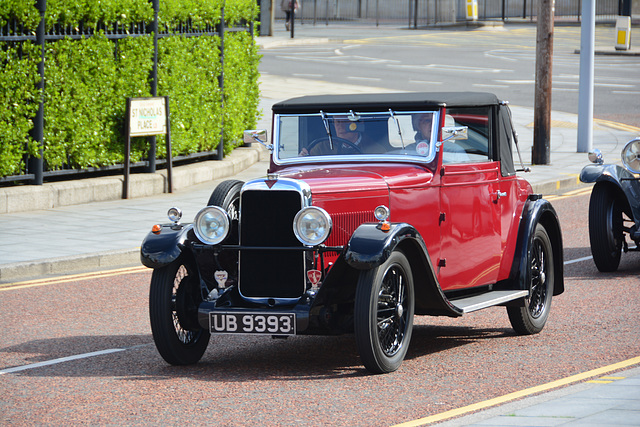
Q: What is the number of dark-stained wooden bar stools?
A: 0